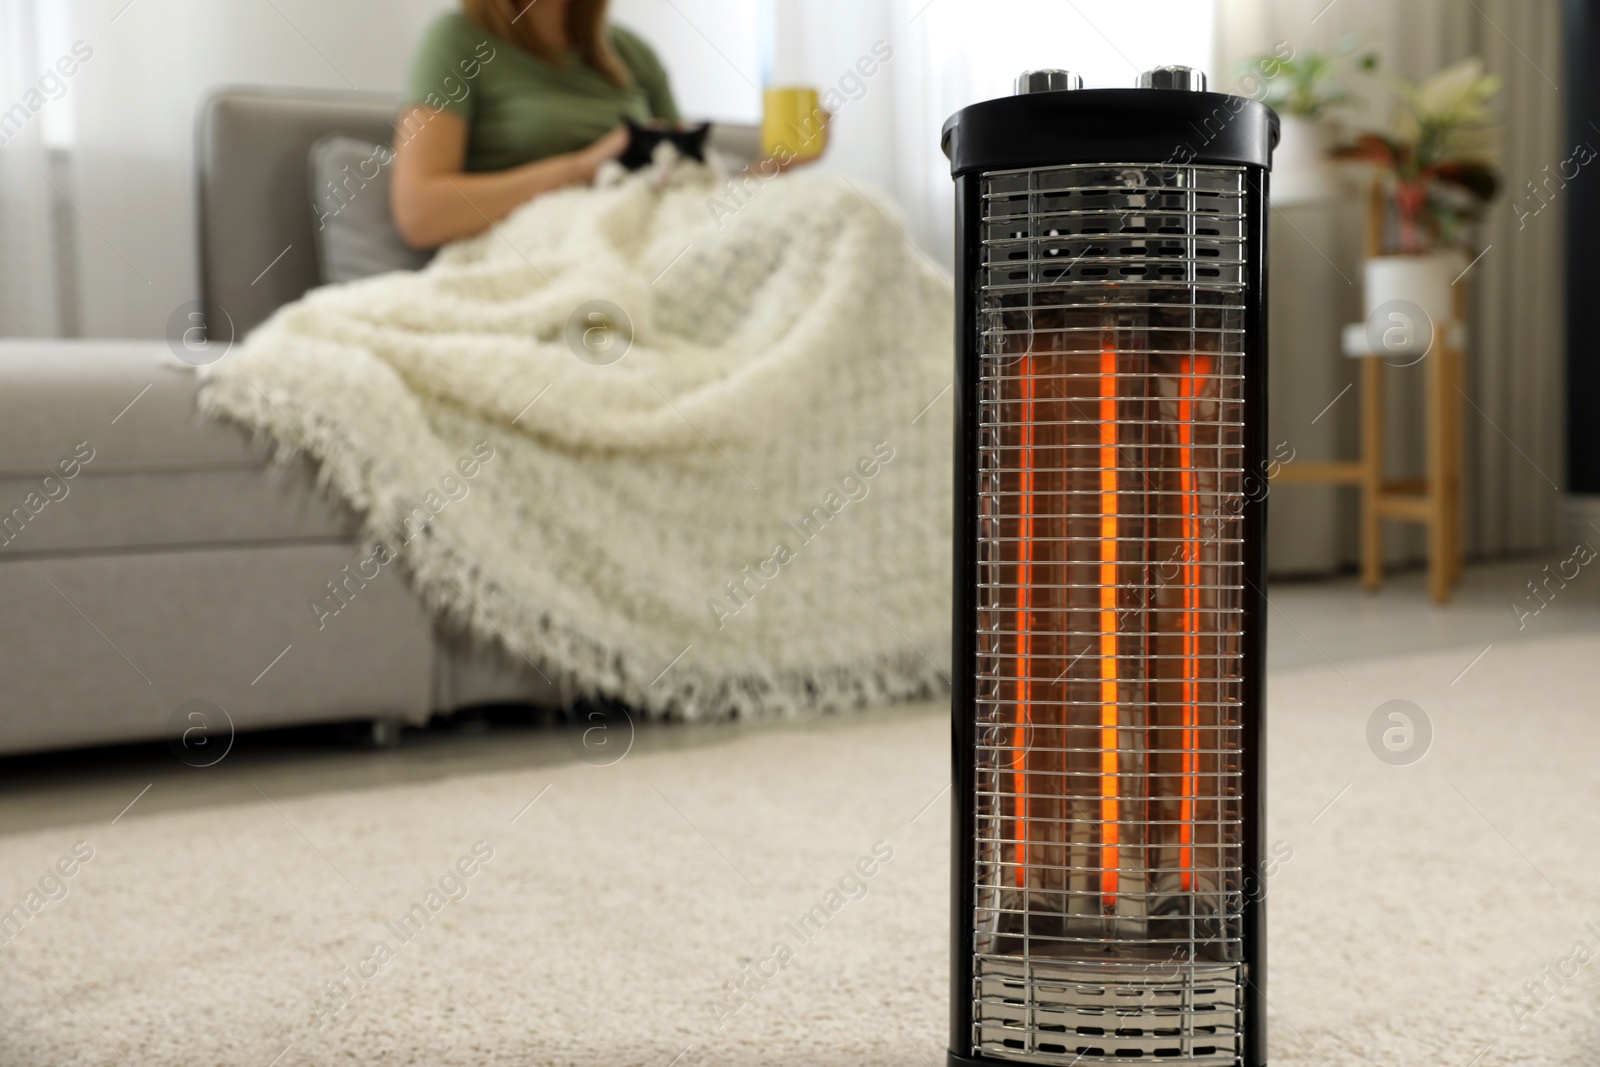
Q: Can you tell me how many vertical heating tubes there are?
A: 3